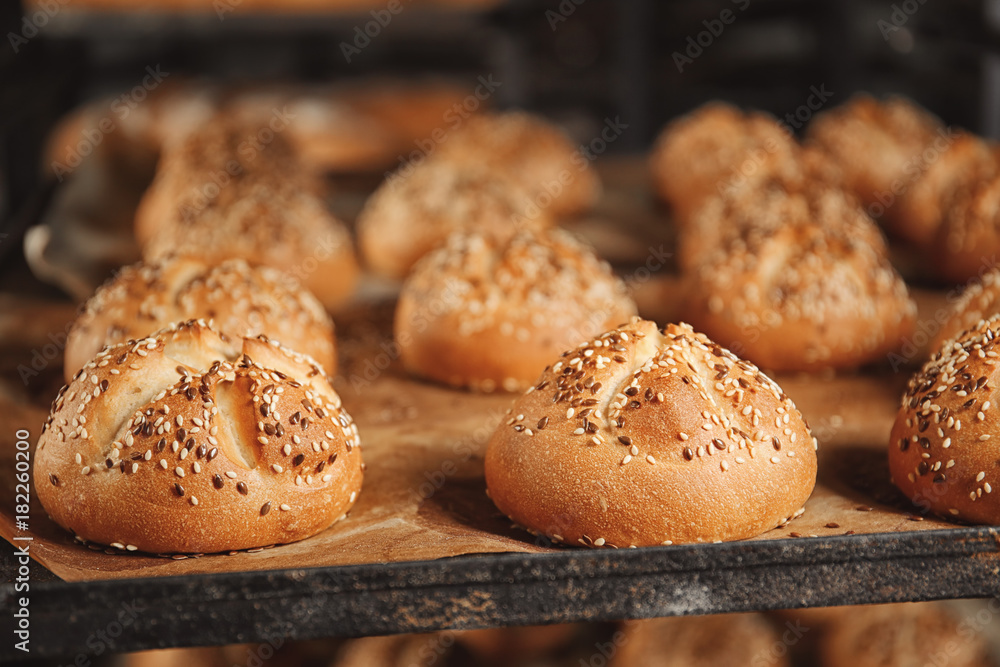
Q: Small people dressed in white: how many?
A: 0